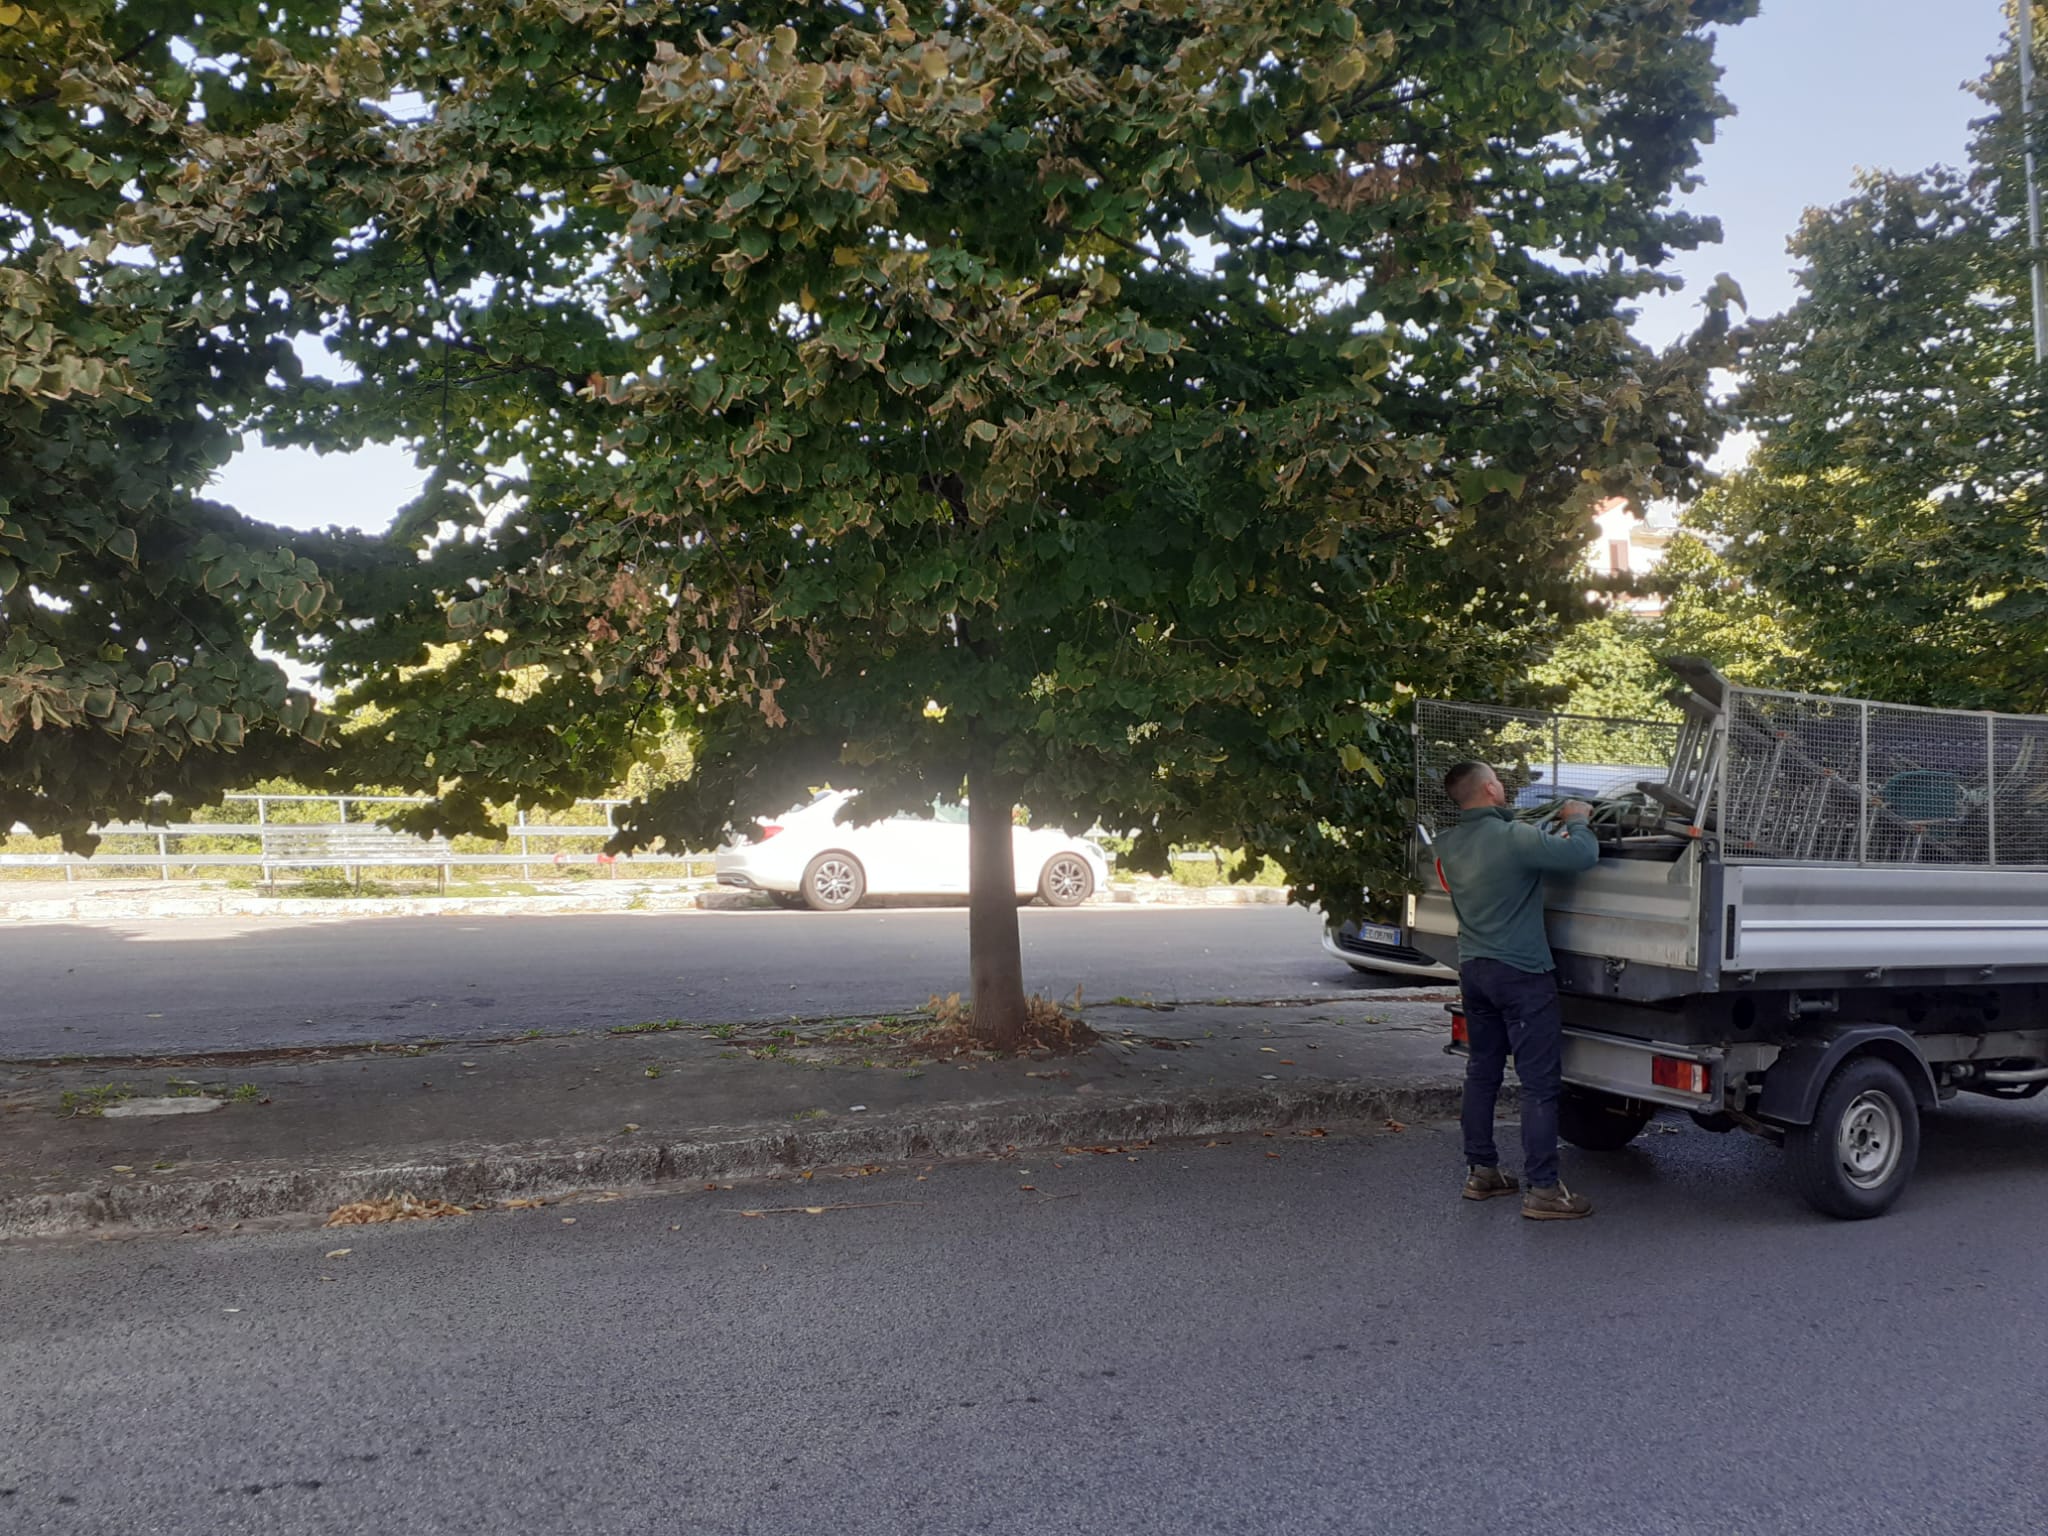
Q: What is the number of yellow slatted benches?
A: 0